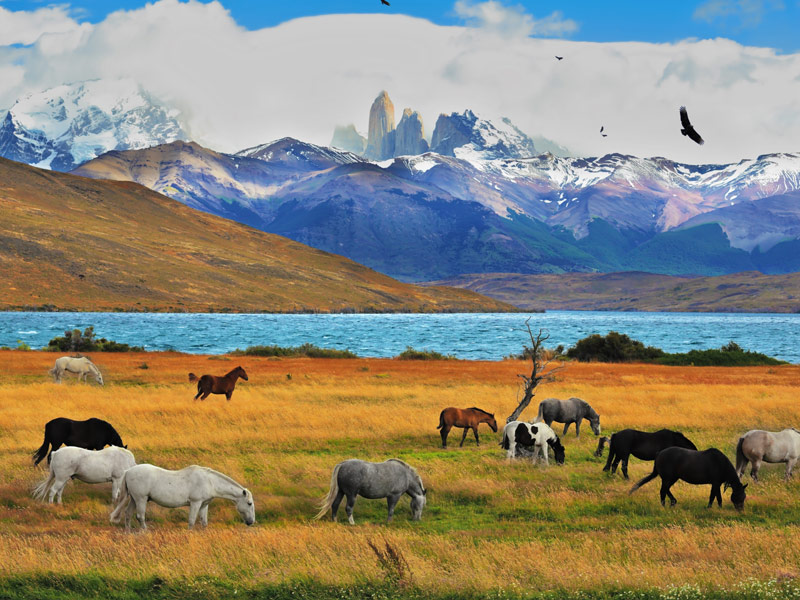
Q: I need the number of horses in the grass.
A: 12